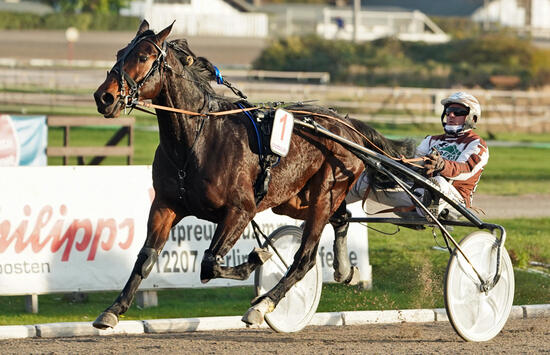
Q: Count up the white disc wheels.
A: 2